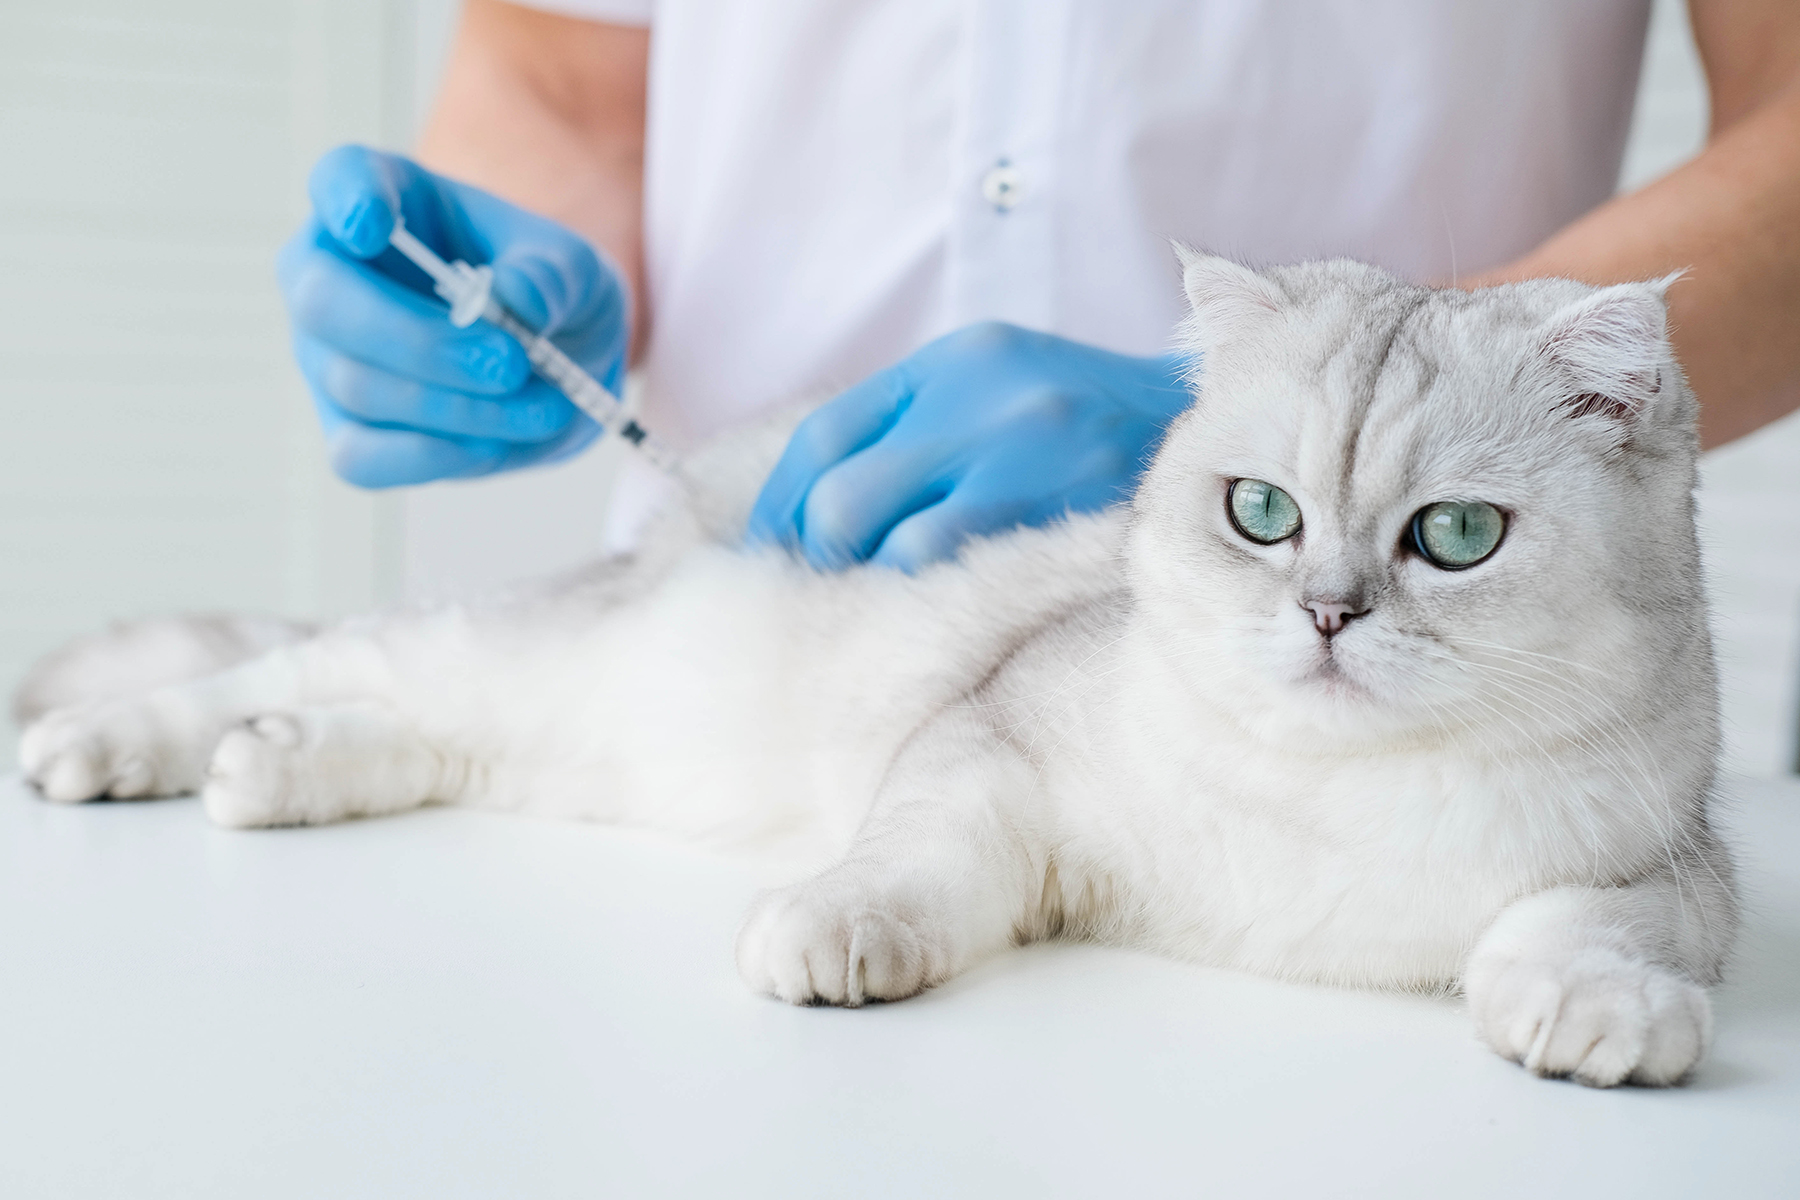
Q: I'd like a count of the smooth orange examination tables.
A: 0